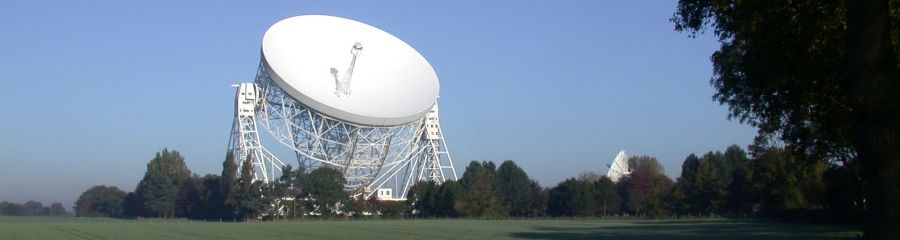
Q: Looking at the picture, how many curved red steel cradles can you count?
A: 0